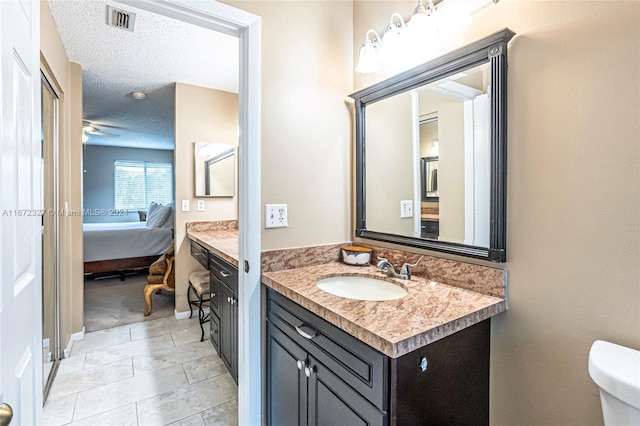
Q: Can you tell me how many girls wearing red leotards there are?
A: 0